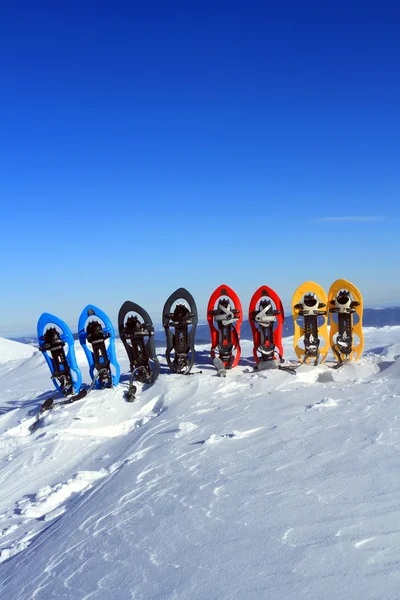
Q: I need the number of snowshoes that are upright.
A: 8